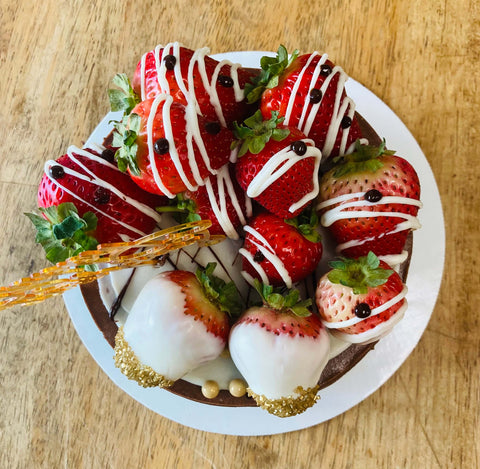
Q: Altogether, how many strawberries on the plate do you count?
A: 11